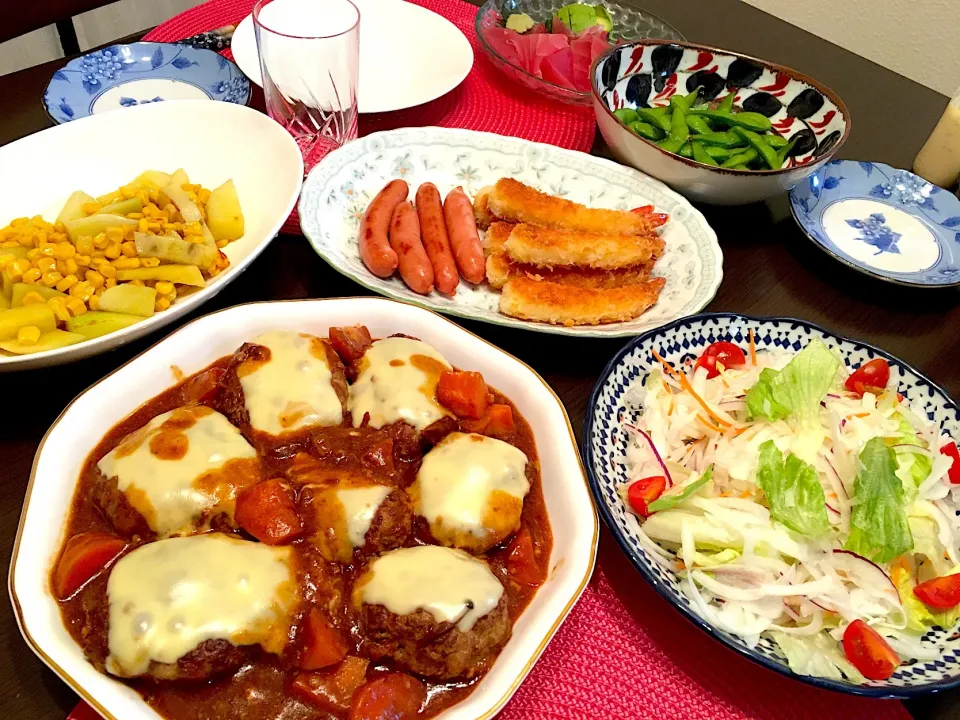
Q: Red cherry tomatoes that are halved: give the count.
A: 6